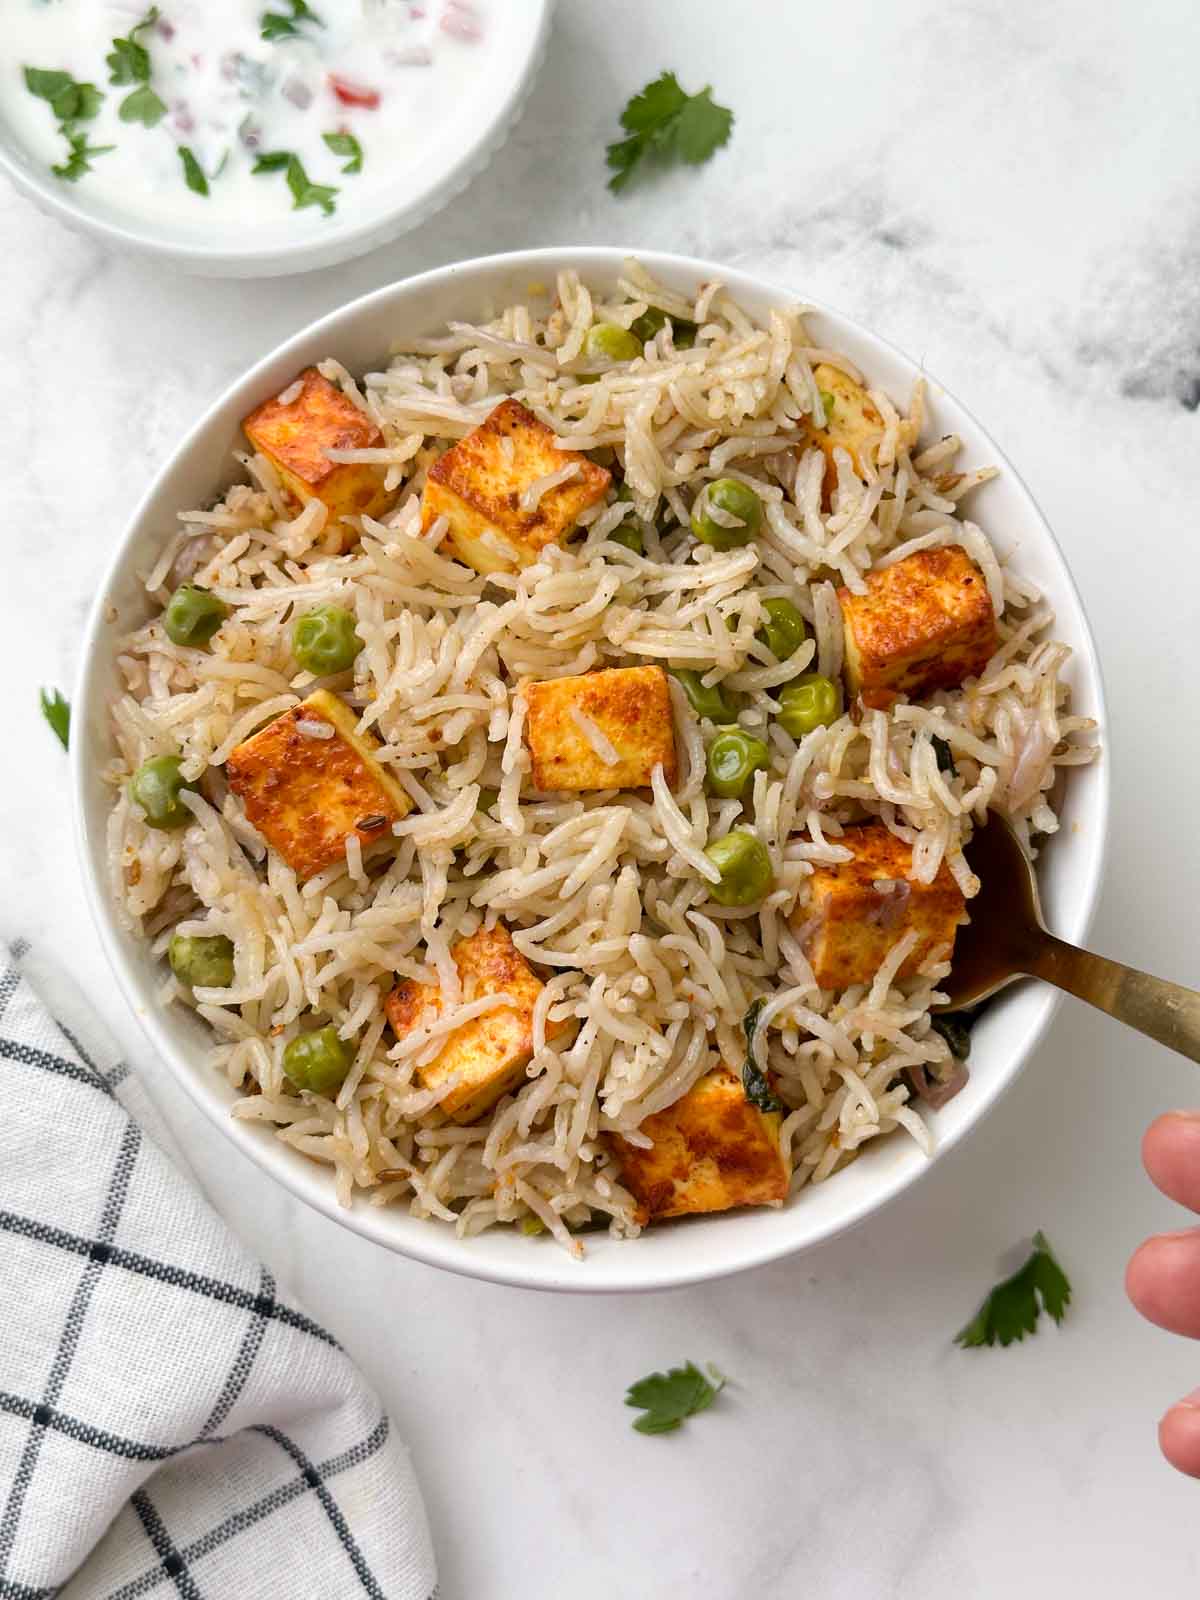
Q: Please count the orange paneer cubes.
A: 9